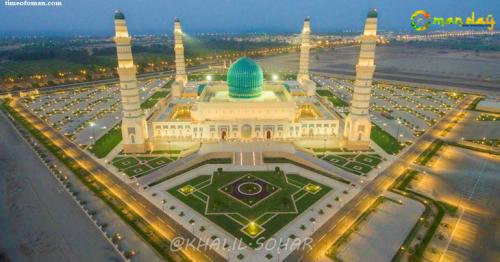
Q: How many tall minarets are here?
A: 4